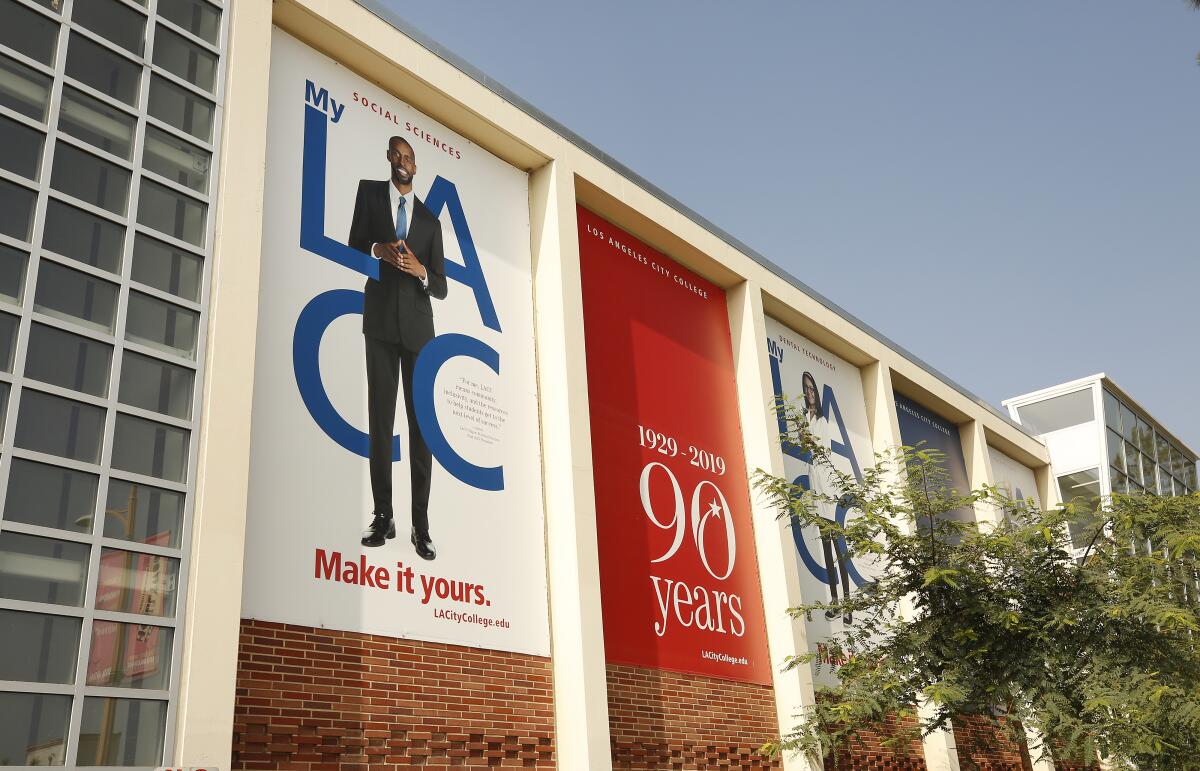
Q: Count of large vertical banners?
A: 5